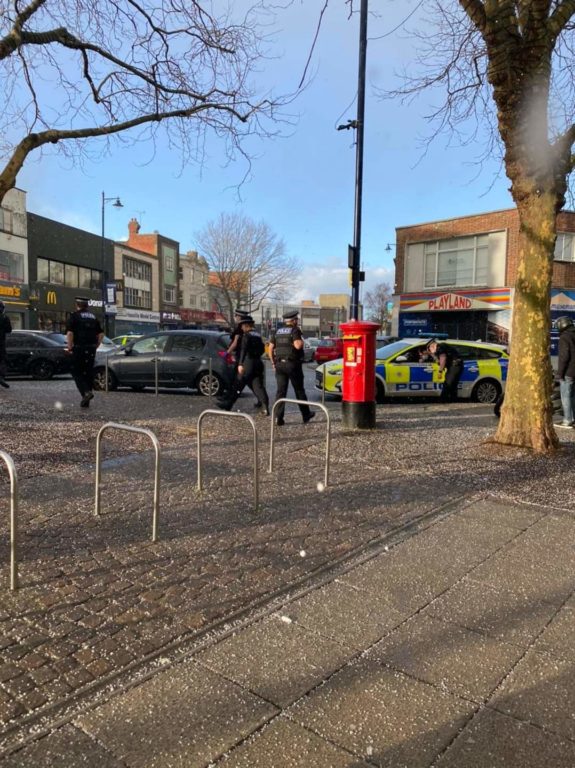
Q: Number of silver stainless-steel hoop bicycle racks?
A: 4